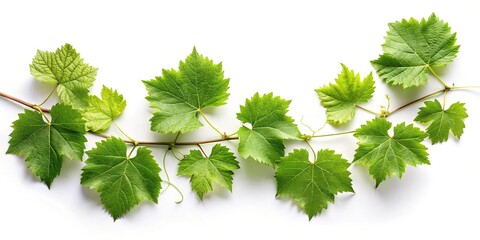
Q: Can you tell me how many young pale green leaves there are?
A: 3